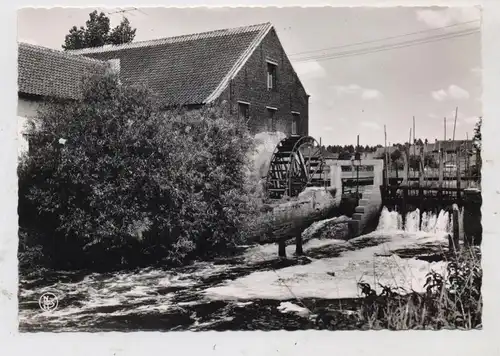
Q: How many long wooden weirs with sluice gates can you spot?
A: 1